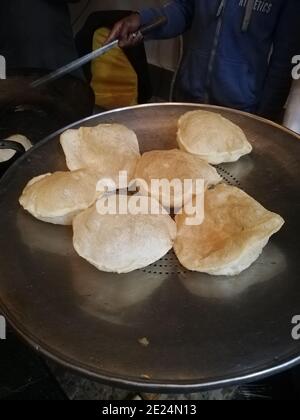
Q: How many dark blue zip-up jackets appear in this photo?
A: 1